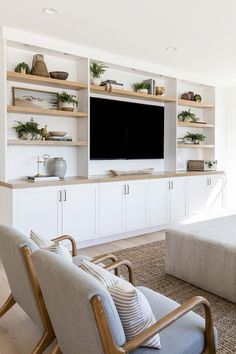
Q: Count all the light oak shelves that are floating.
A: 7